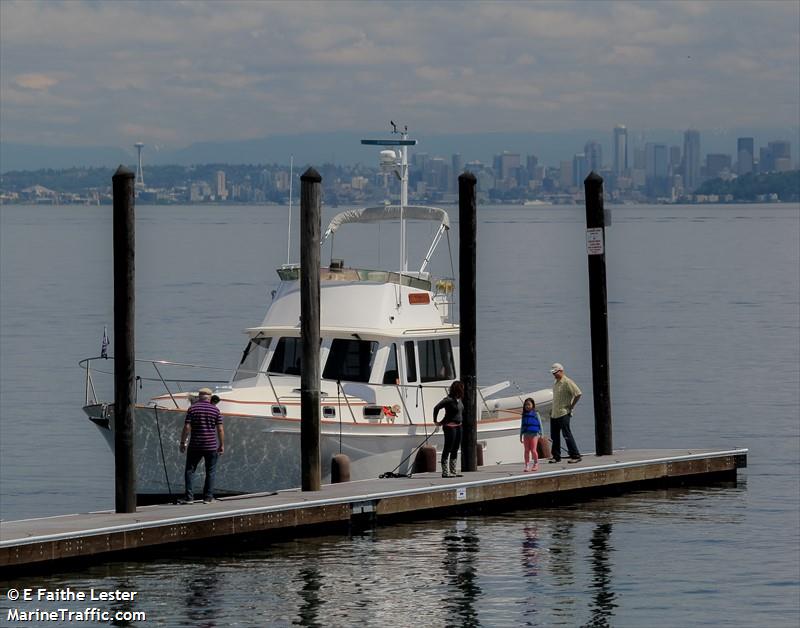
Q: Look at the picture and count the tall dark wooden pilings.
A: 4